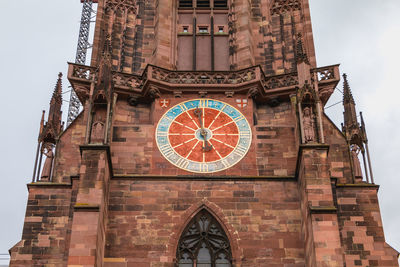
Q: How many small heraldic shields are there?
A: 2